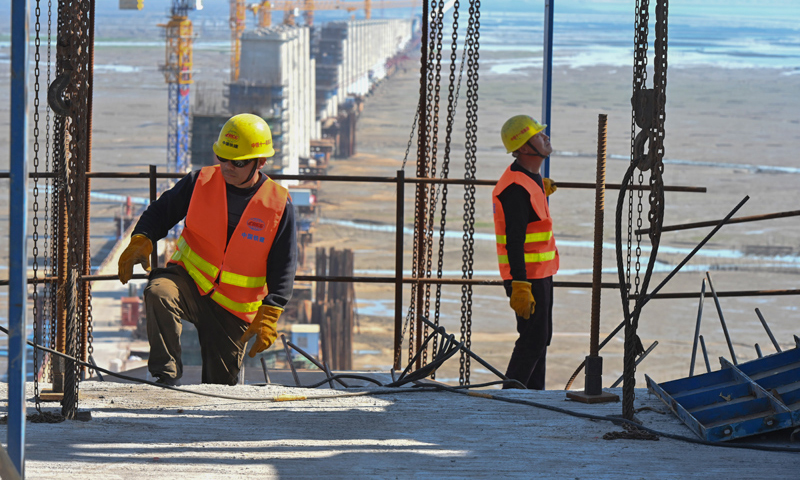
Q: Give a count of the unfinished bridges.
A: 1